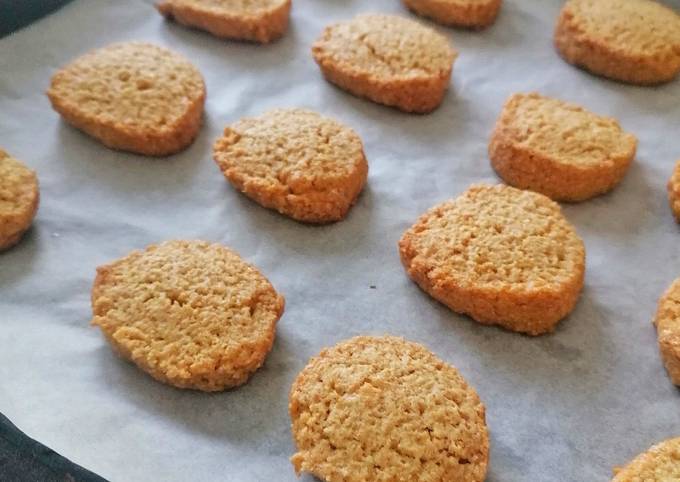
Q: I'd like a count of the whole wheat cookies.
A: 14